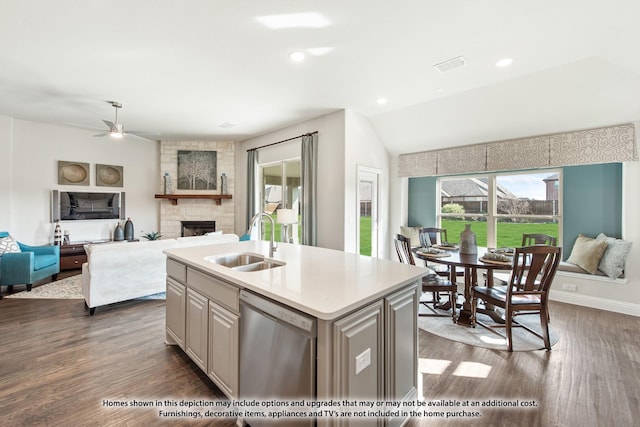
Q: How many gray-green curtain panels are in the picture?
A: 2